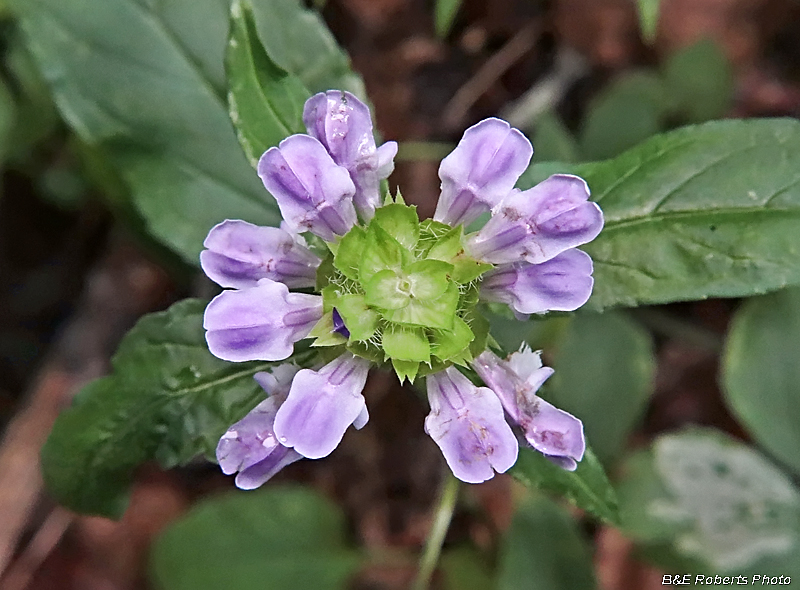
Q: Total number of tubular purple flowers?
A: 11